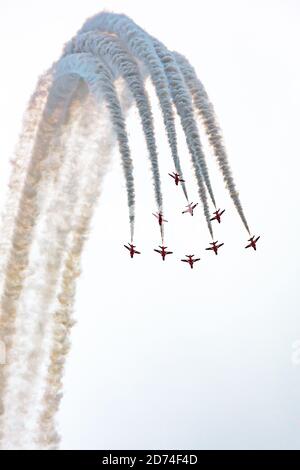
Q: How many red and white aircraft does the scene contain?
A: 9